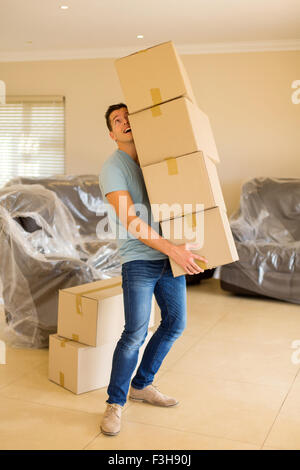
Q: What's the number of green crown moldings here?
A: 0